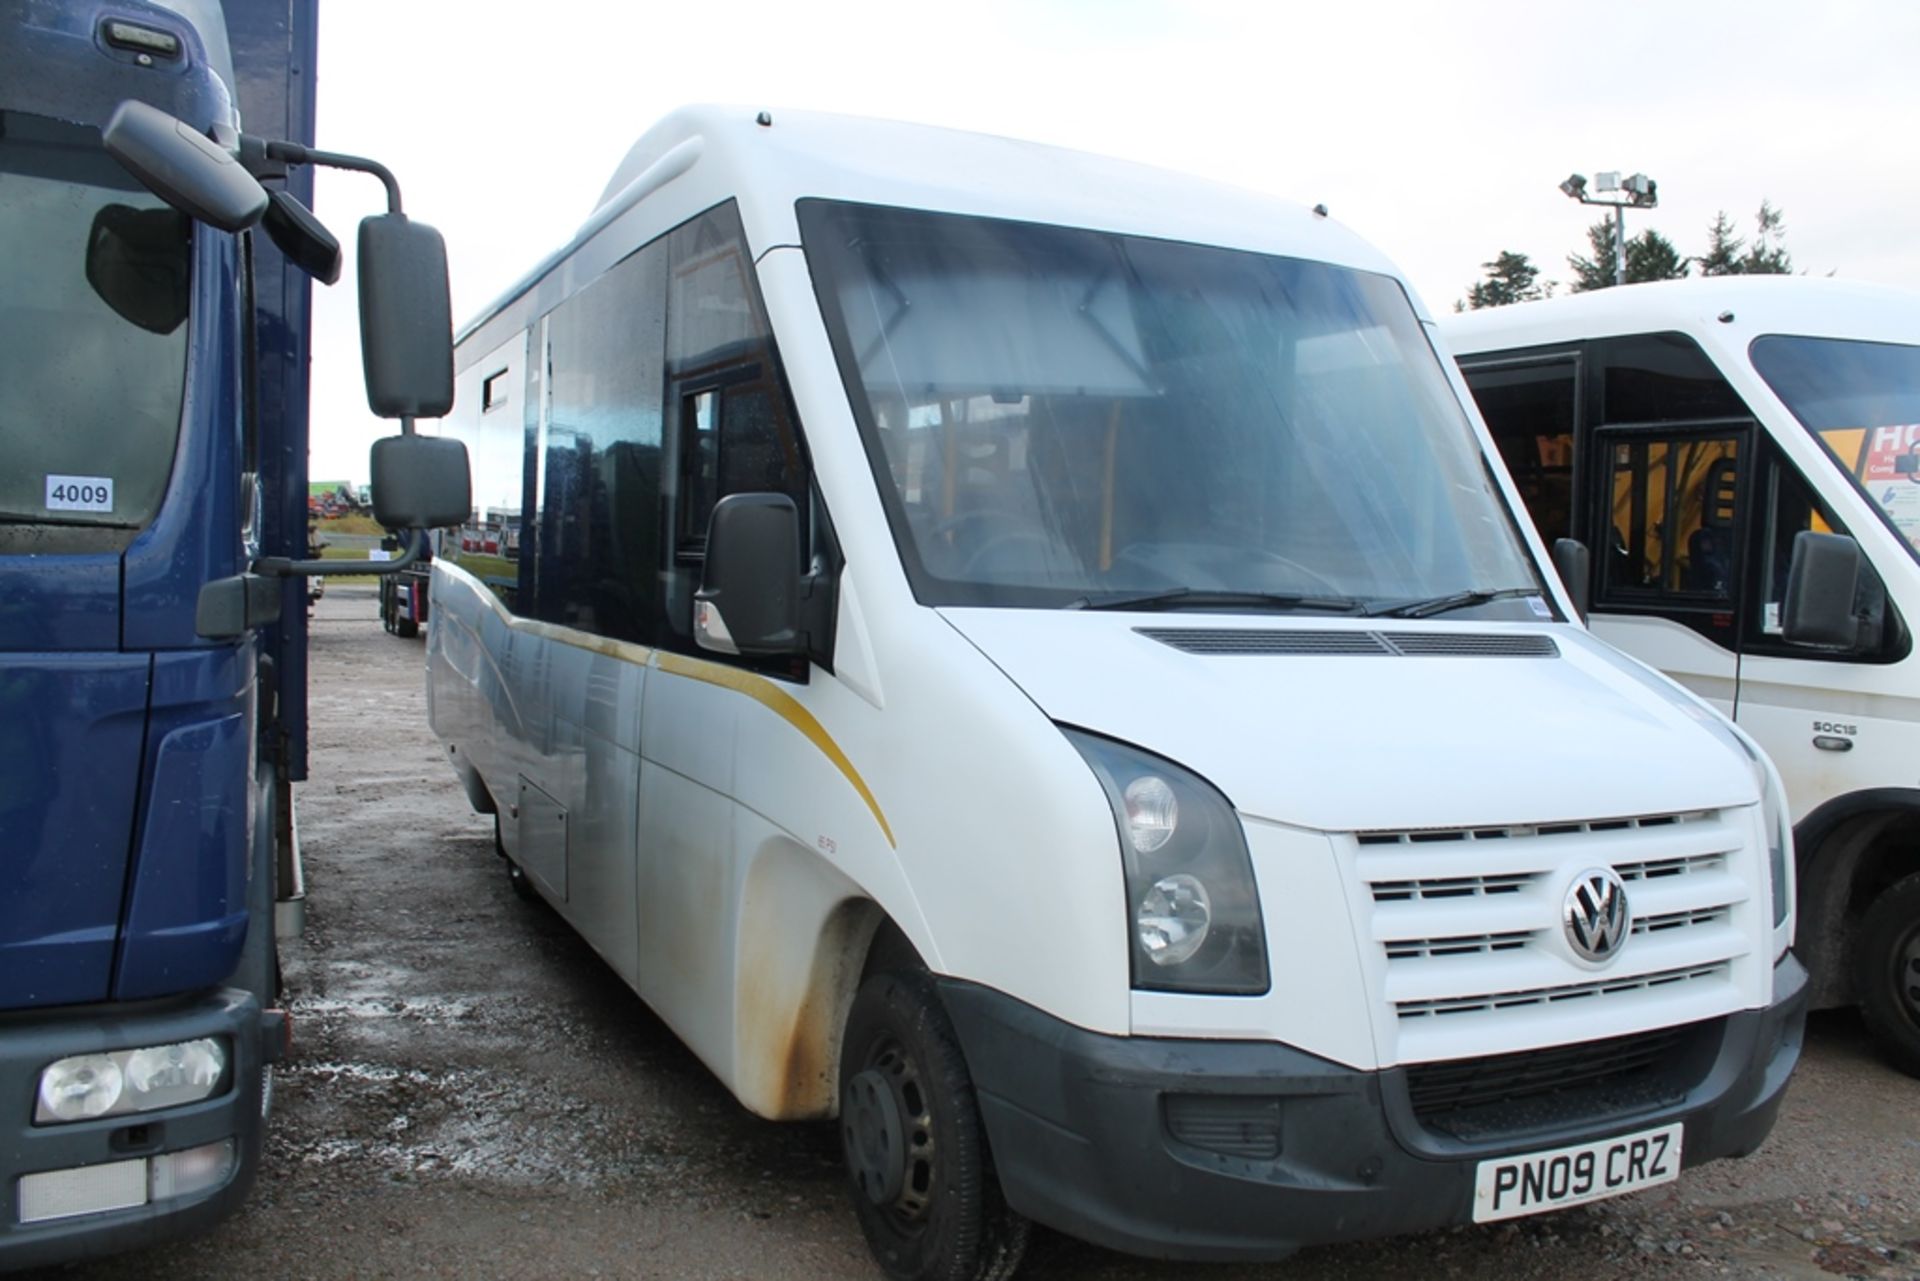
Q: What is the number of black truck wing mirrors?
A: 4